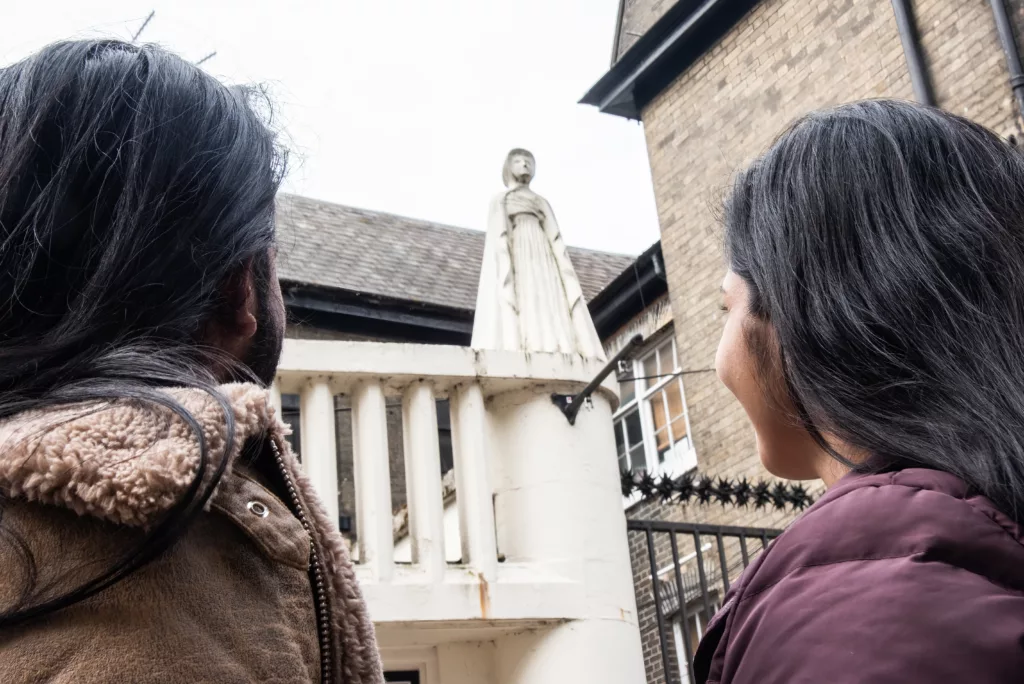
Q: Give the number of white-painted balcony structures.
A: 1